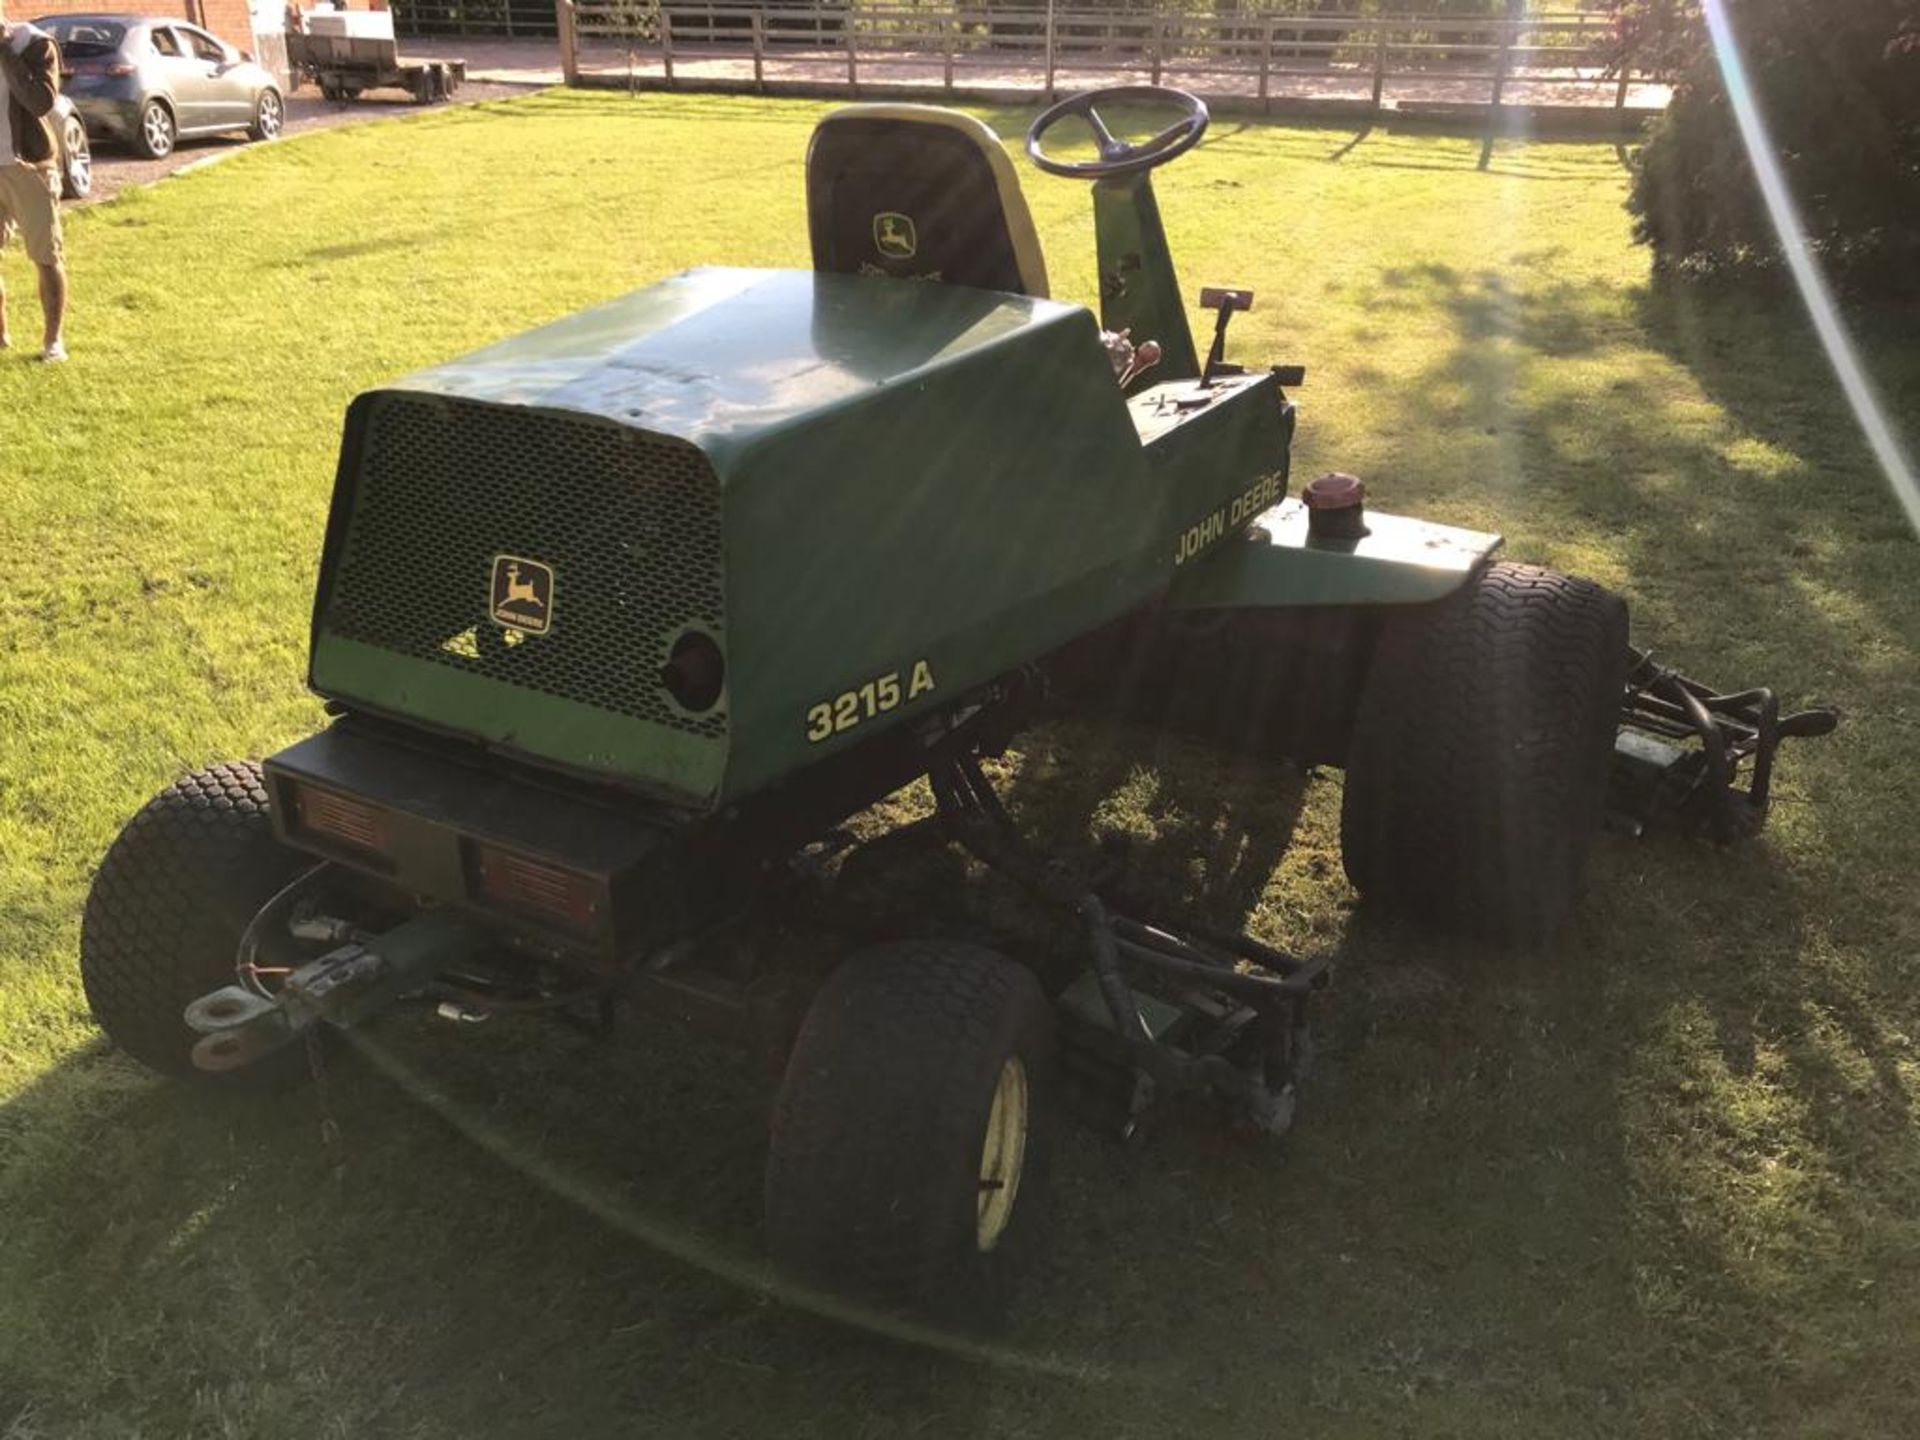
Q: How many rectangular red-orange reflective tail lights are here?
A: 2